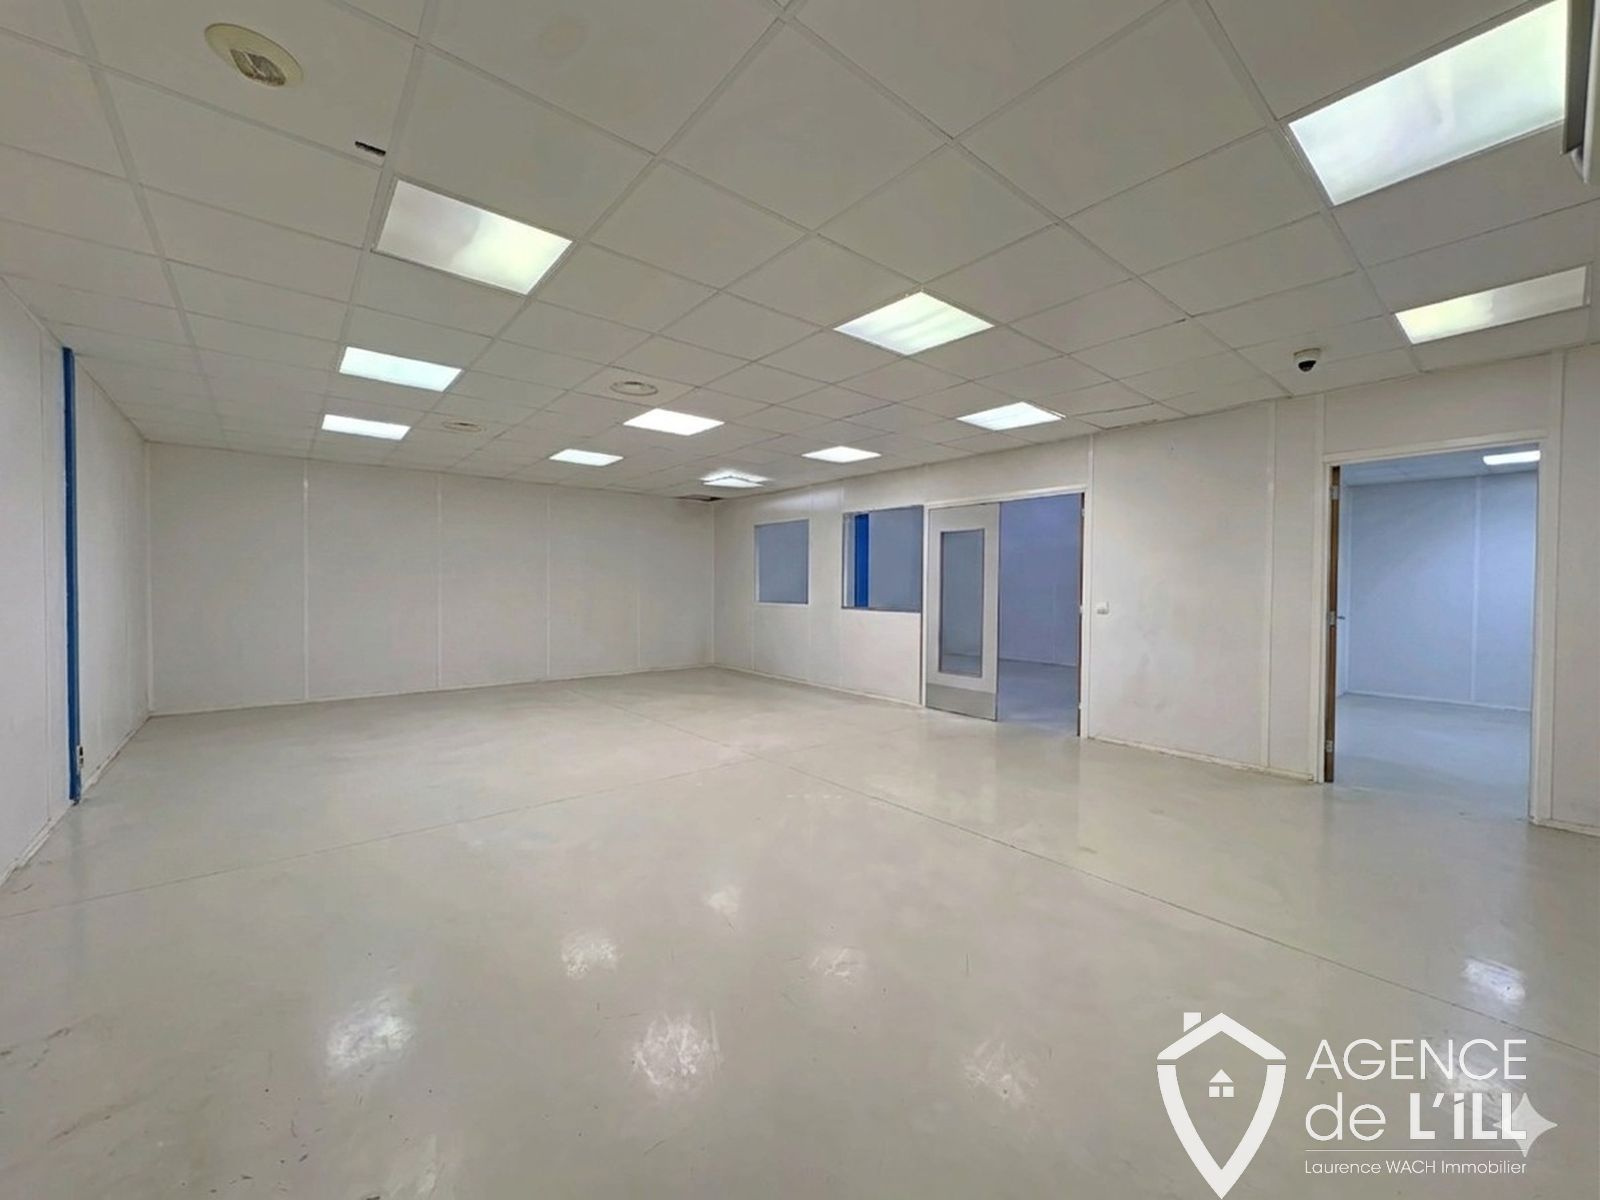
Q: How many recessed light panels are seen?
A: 12